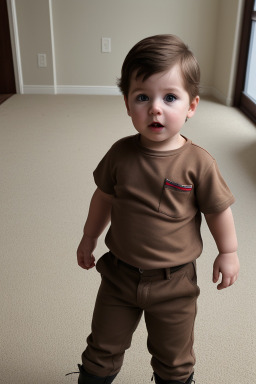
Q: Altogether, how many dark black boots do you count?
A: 2